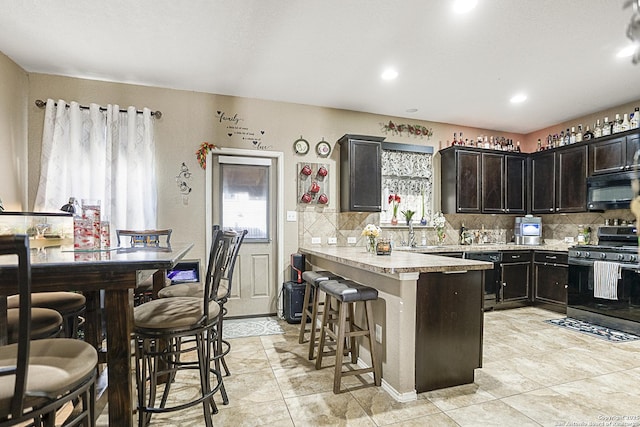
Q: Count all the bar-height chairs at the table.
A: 6